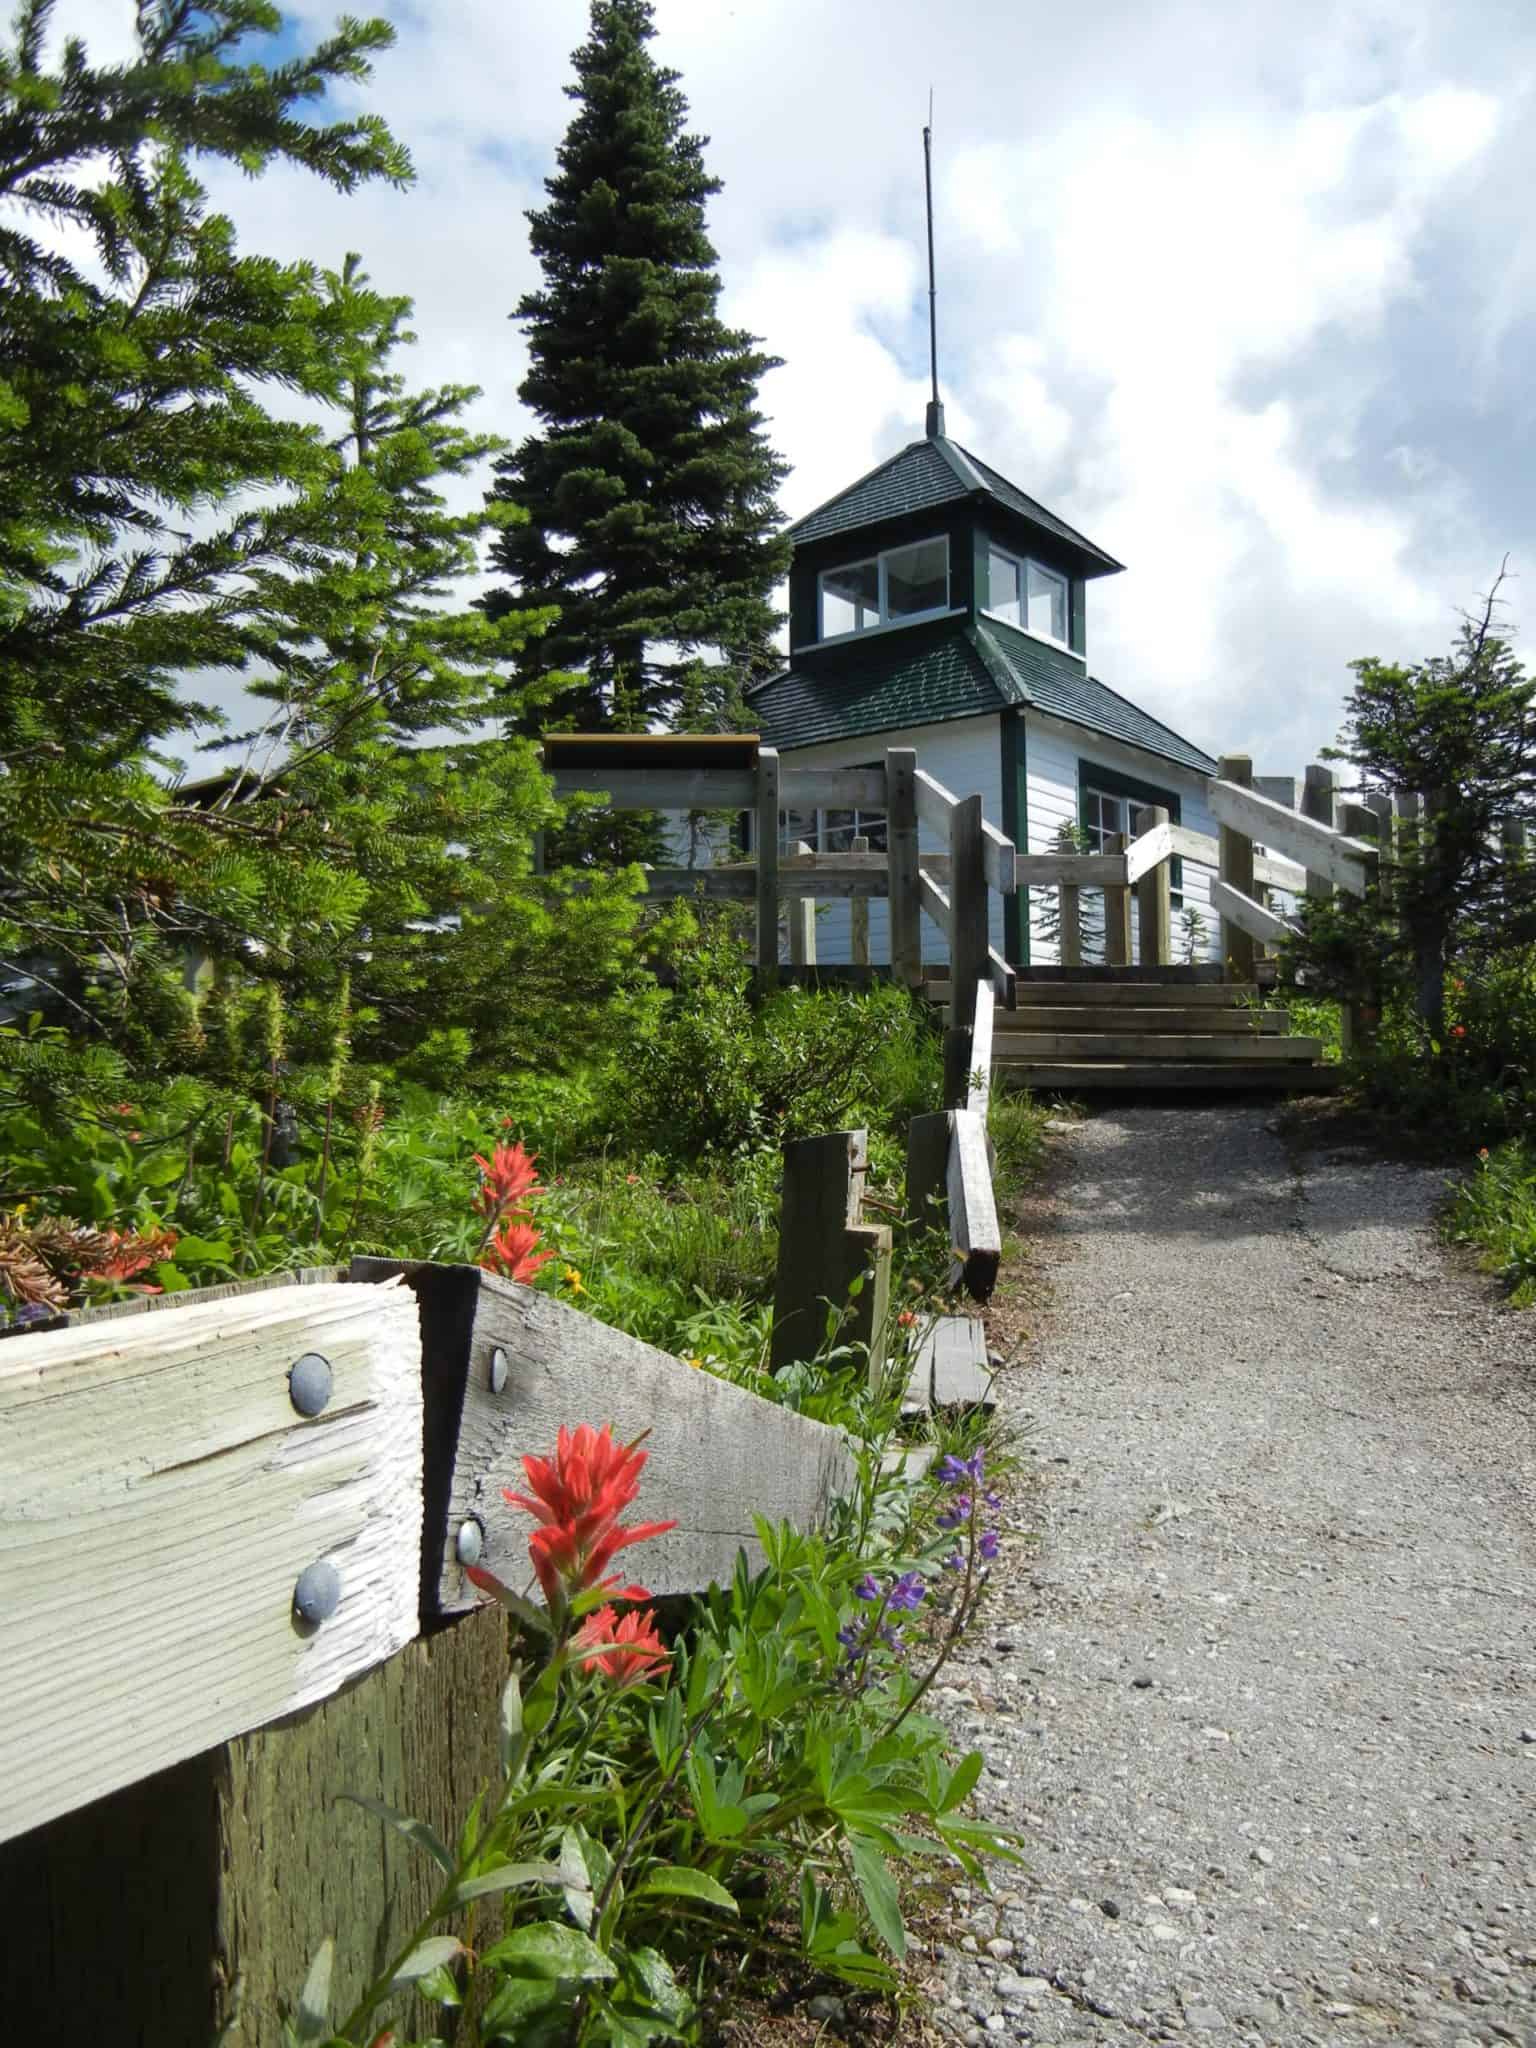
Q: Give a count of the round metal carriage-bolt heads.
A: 4